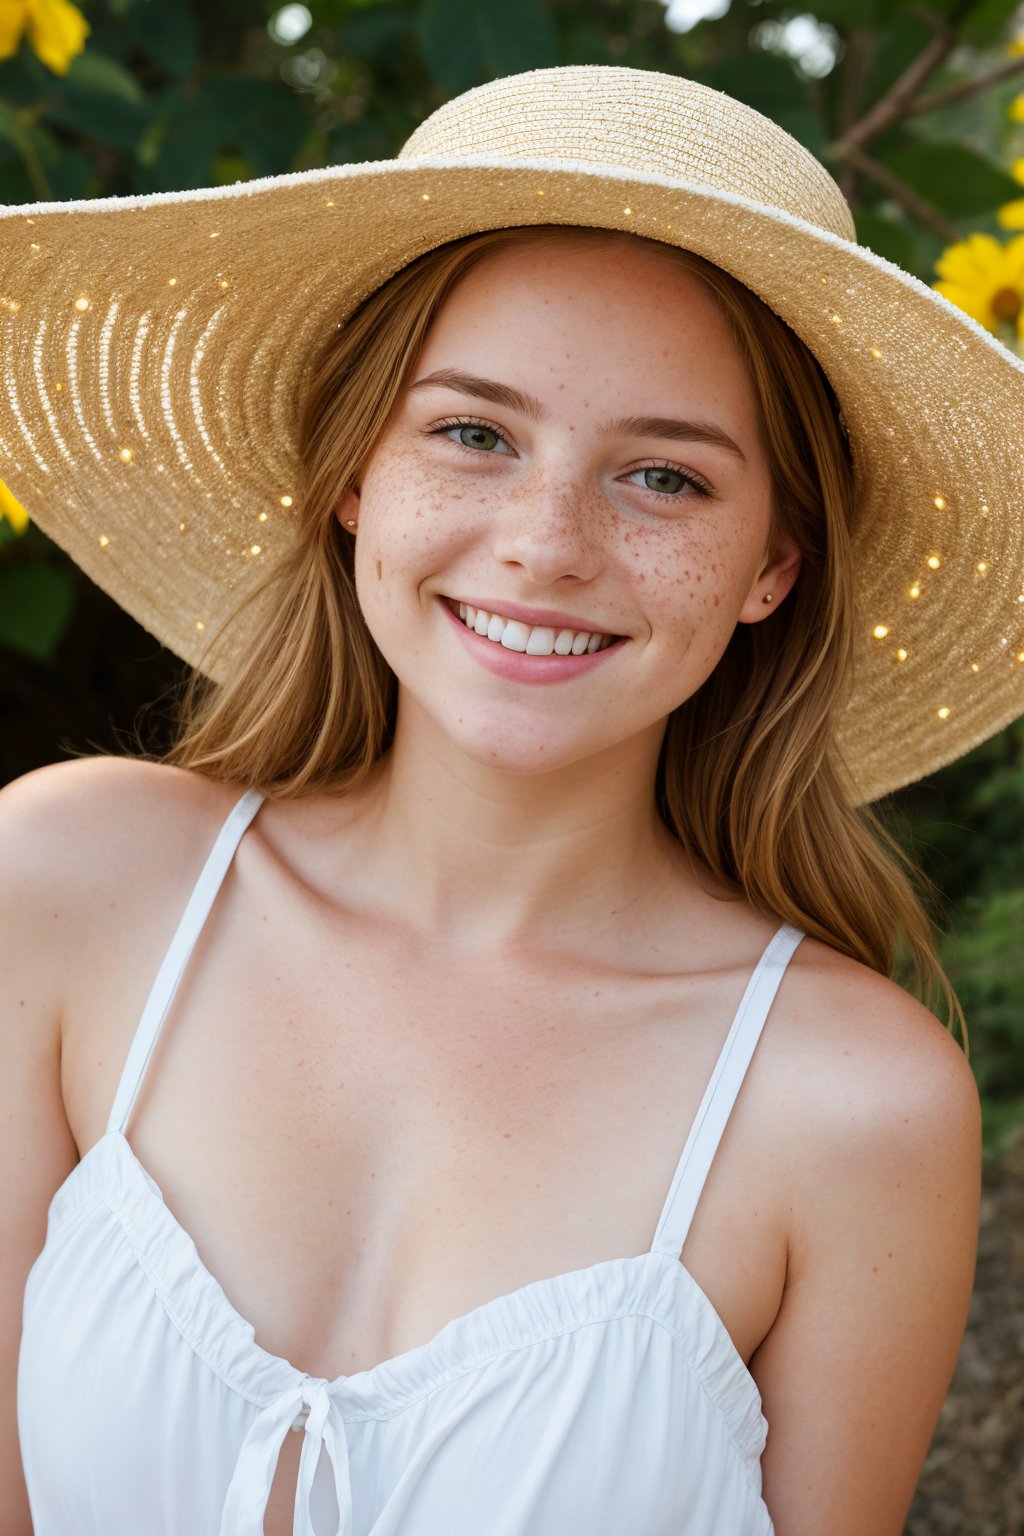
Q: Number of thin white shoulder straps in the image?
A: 2